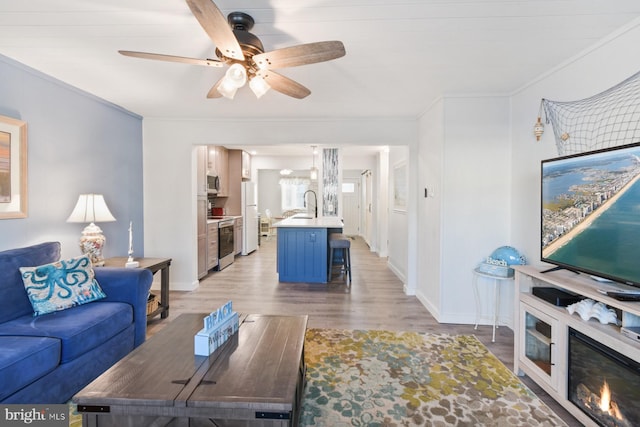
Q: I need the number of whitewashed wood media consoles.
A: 1